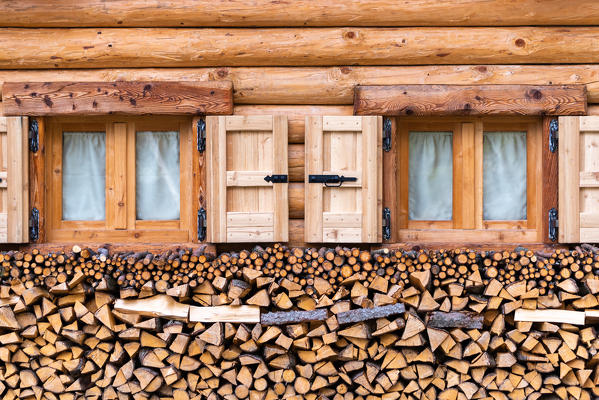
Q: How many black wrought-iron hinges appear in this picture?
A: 8